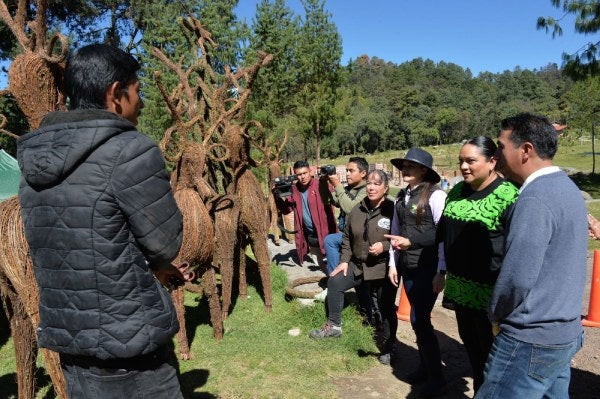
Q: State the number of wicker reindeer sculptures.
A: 4